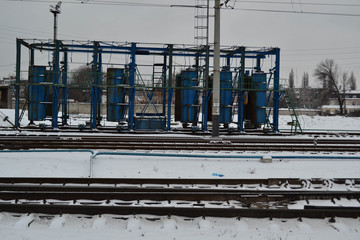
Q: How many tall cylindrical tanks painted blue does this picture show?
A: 5